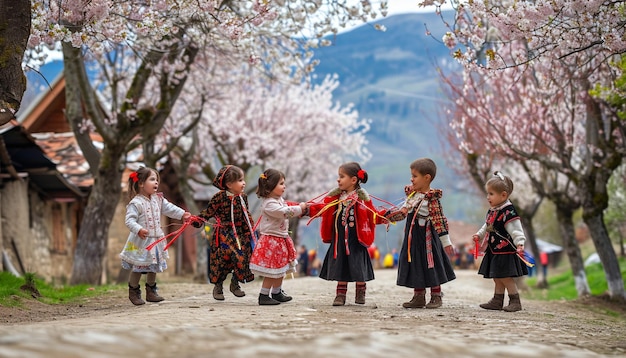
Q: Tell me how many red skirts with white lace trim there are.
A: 1